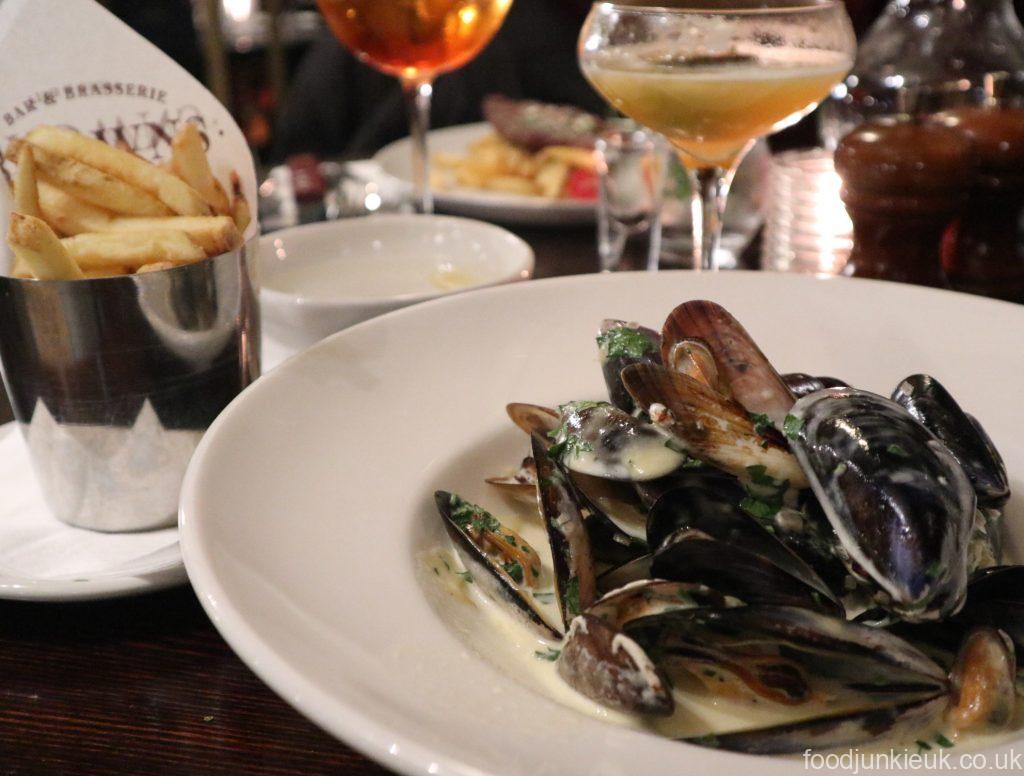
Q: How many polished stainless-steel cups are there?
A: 1